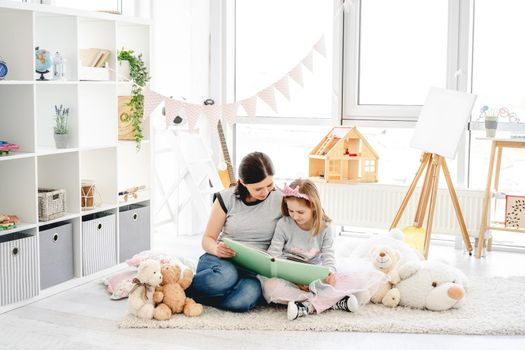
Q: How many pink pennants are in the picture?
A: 11